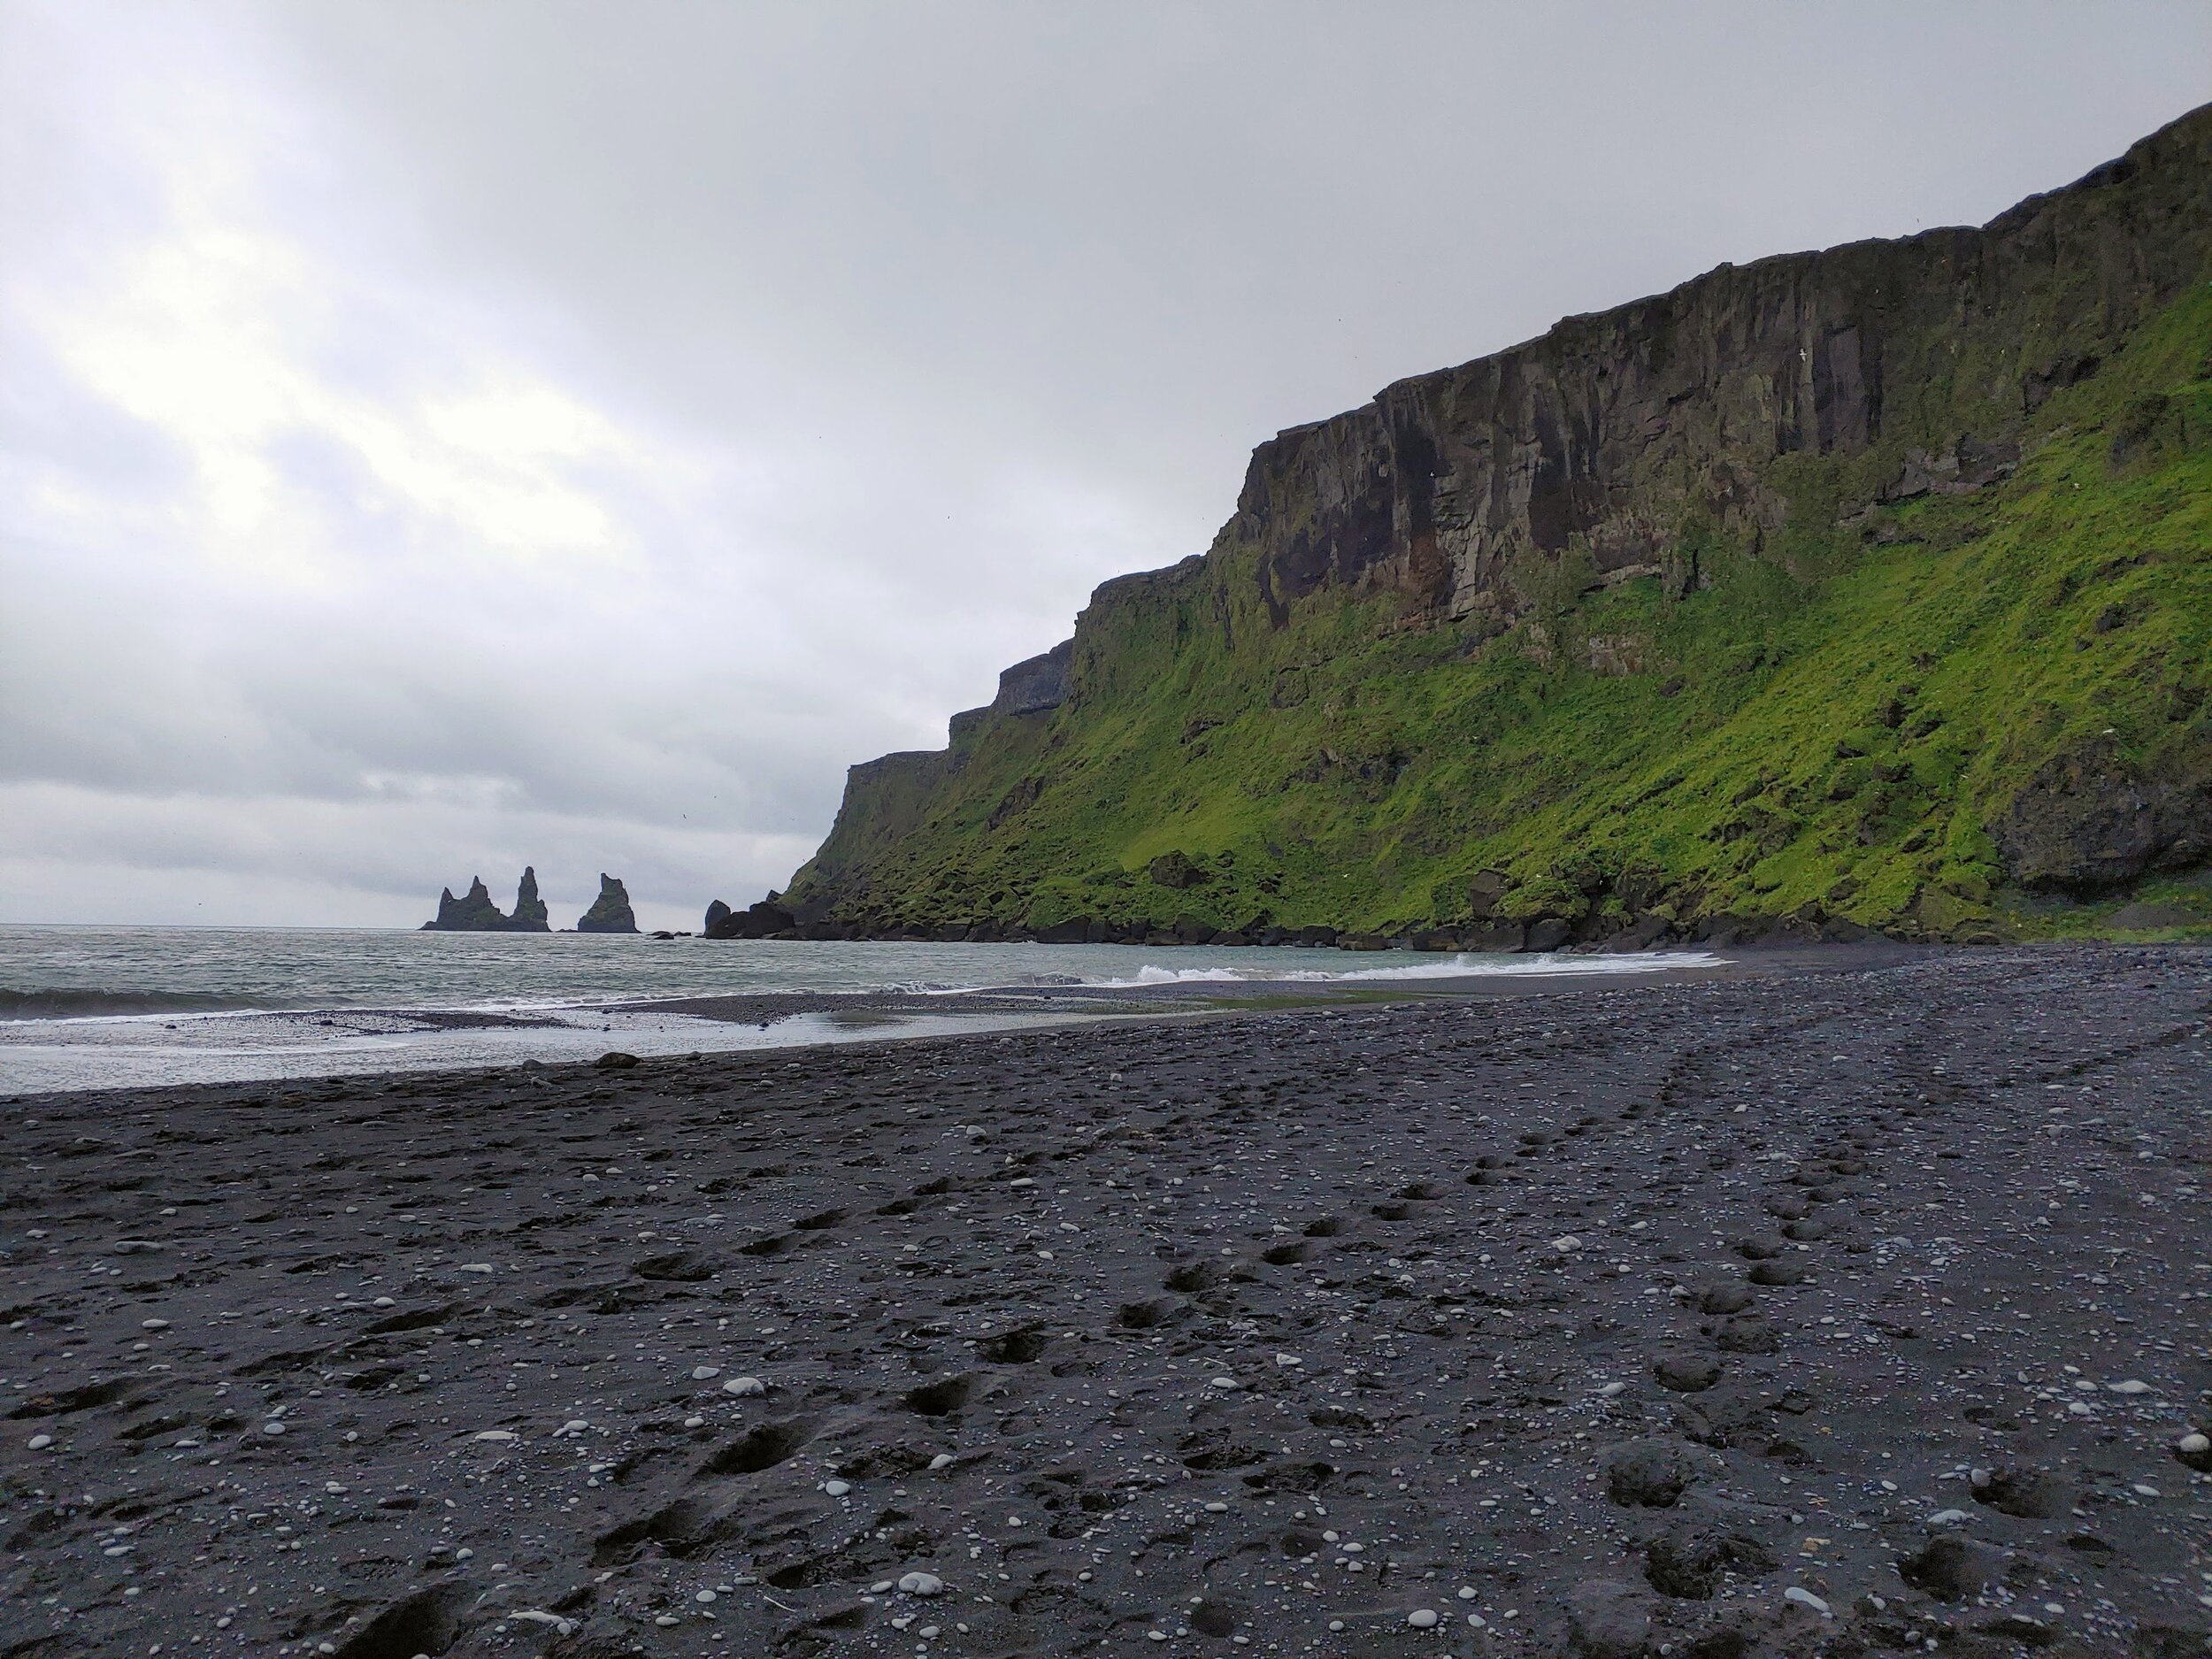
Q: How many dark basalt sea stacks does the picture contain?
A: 3